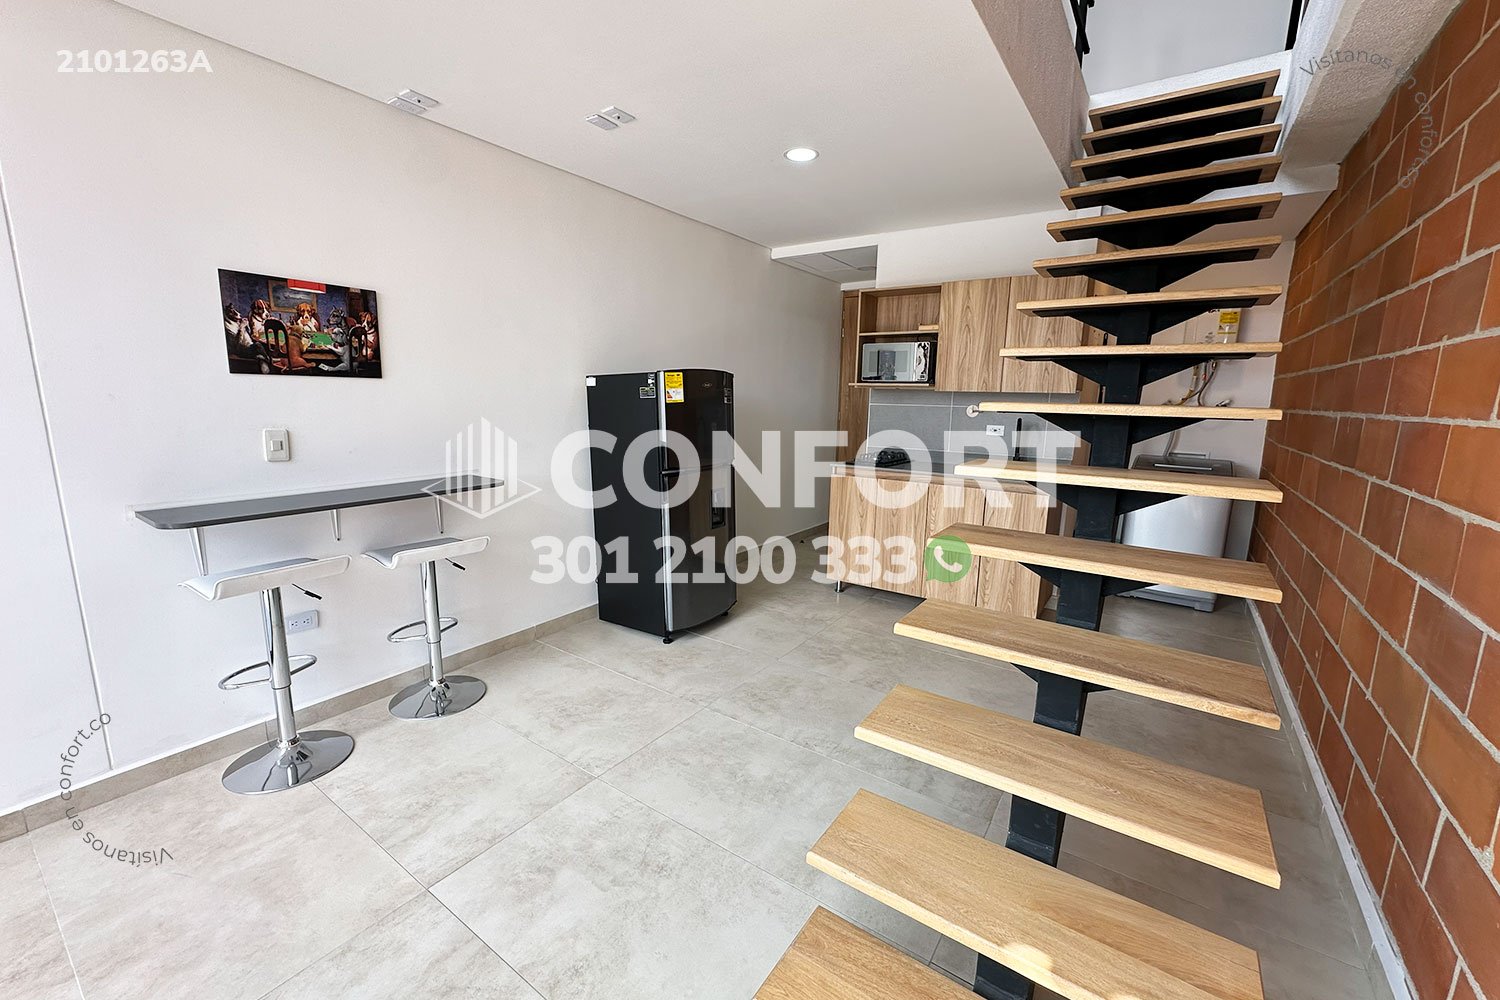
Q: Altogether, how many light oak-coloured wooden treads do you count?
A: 15